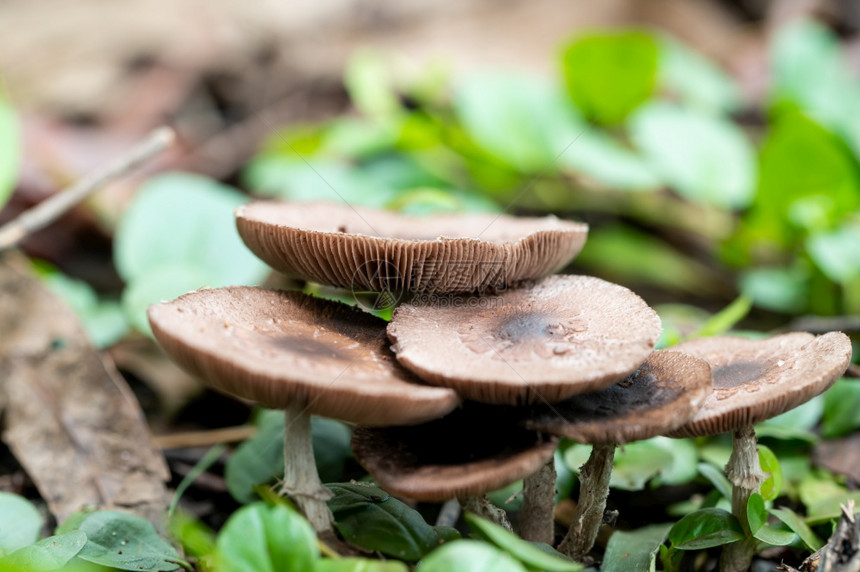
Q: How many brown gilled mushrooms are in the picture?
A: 6